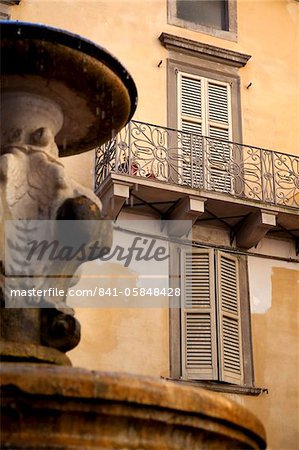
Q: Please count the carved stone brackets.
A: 3